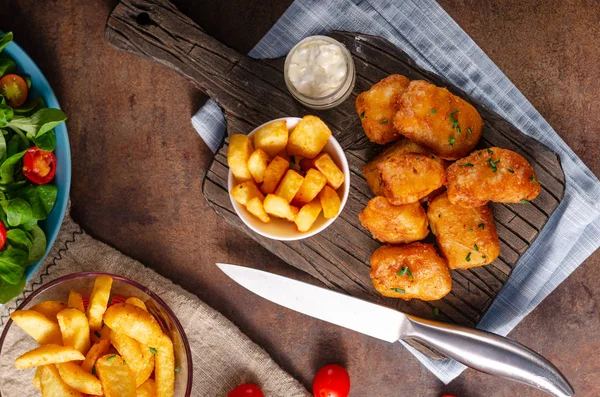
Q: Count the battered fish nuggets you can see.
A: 8